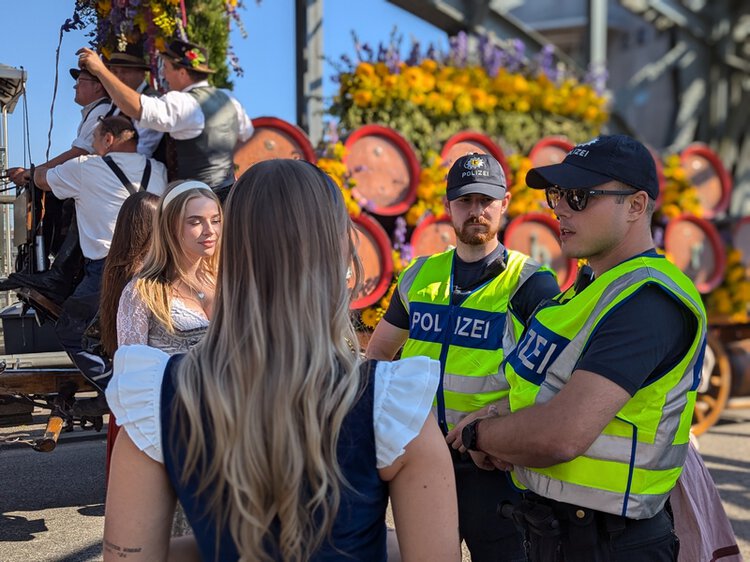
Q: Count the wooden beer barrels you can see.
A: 11